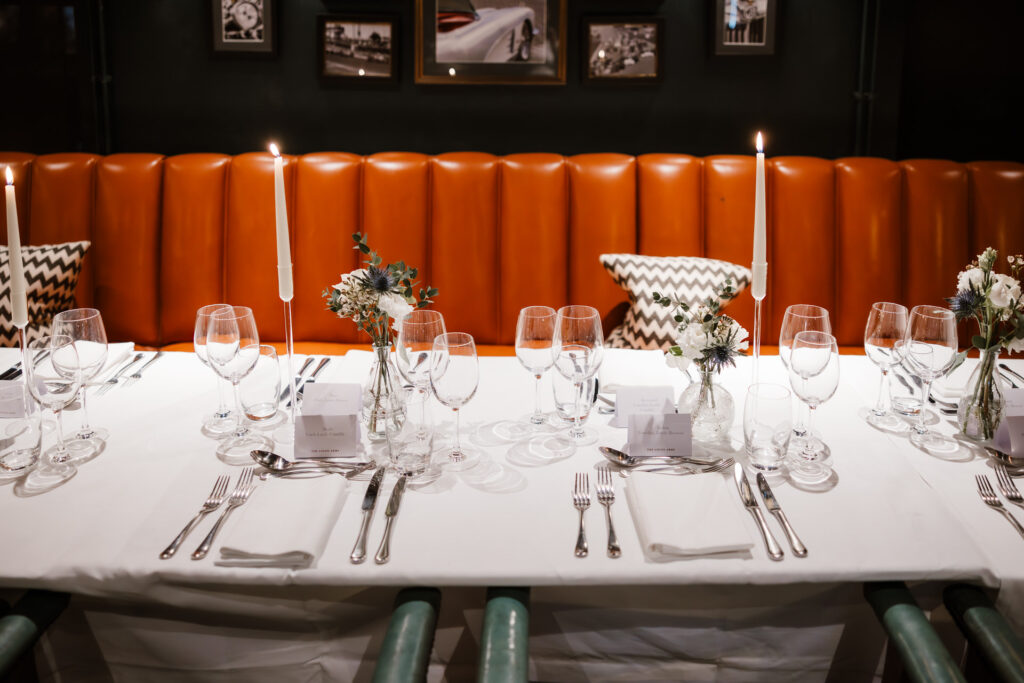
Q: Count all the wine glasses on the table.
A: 12